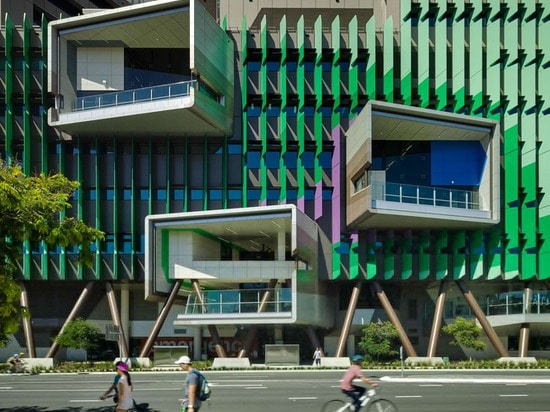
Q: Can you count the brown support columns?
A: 12